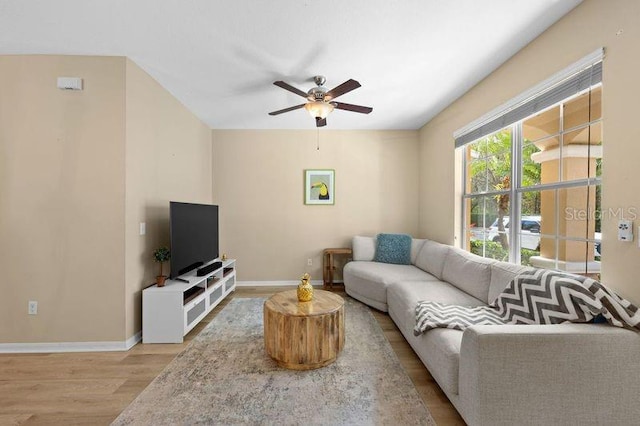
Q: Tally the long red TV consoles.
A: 0